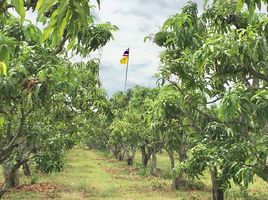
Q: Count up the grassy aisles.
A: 1